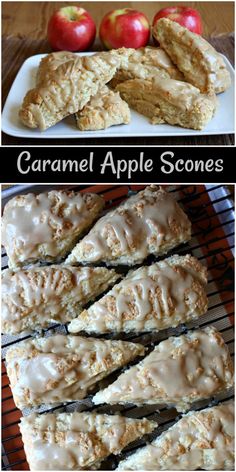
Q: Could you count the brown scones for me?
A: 14